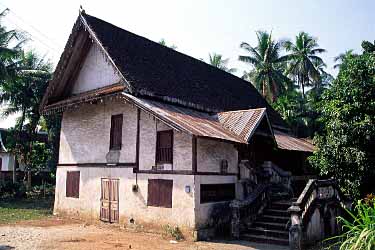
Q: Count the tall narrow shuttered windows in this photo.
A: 2